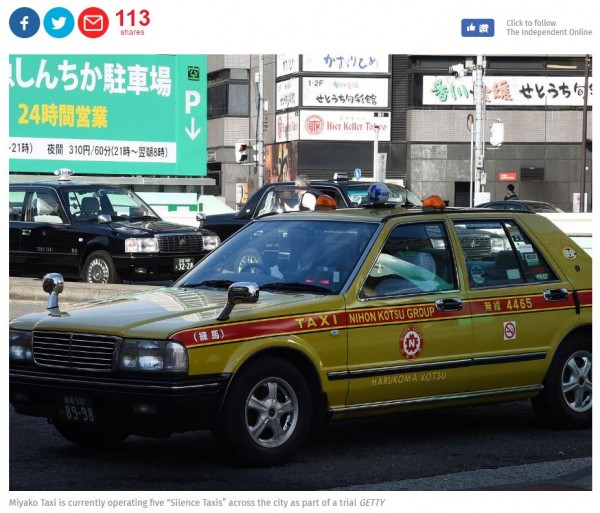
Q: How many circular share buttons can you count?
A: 3